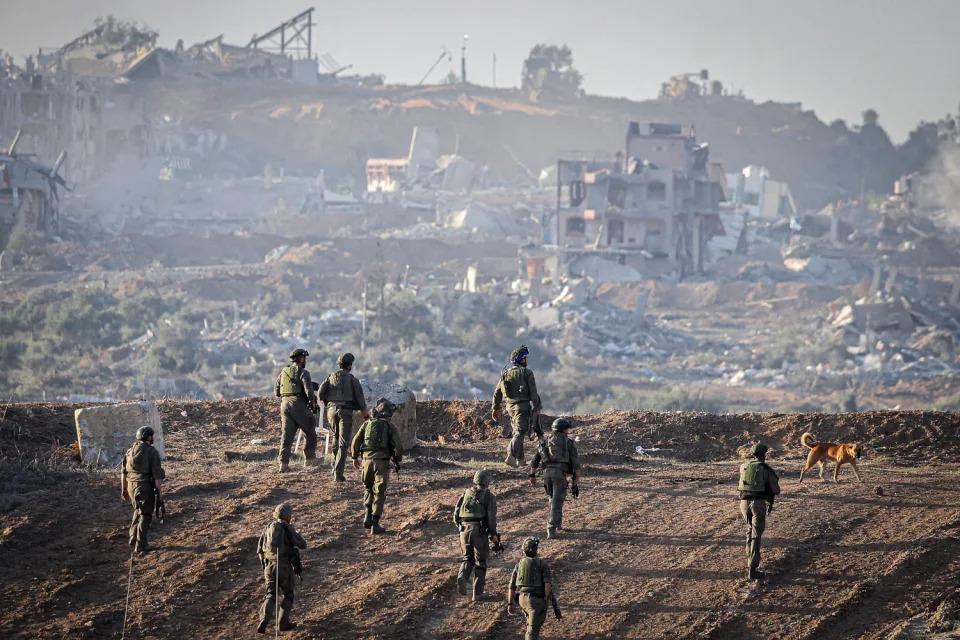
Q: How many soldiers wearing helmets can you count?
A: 10